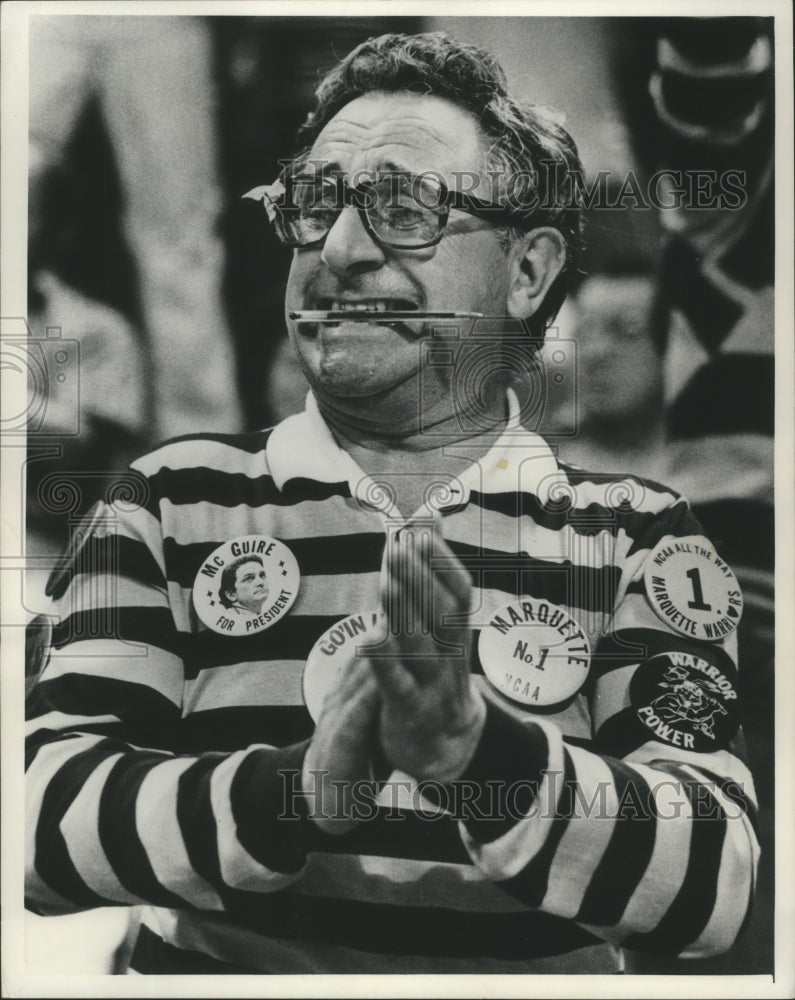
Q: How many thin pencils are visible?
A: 1